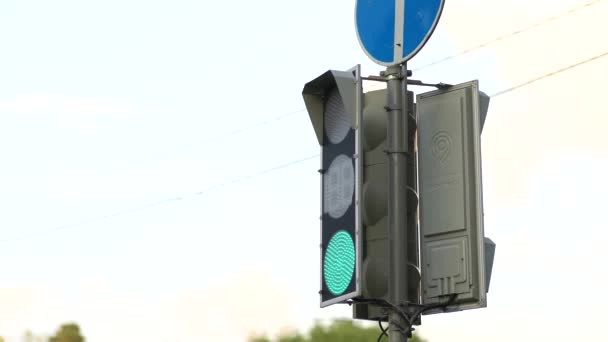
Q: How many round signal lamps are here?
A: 3